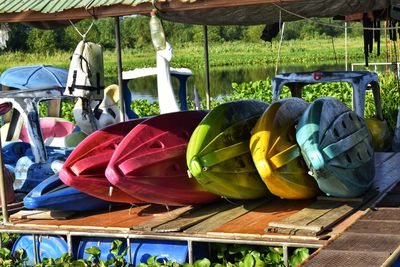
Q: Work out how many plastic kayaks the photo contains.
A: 6